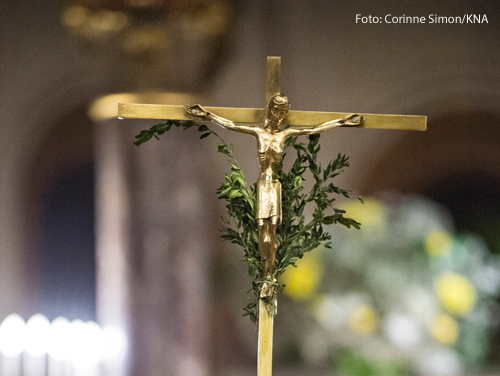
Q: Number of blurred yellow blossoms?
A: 6